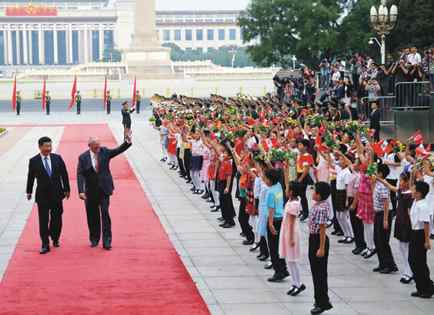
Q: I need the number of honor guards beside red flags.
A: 5